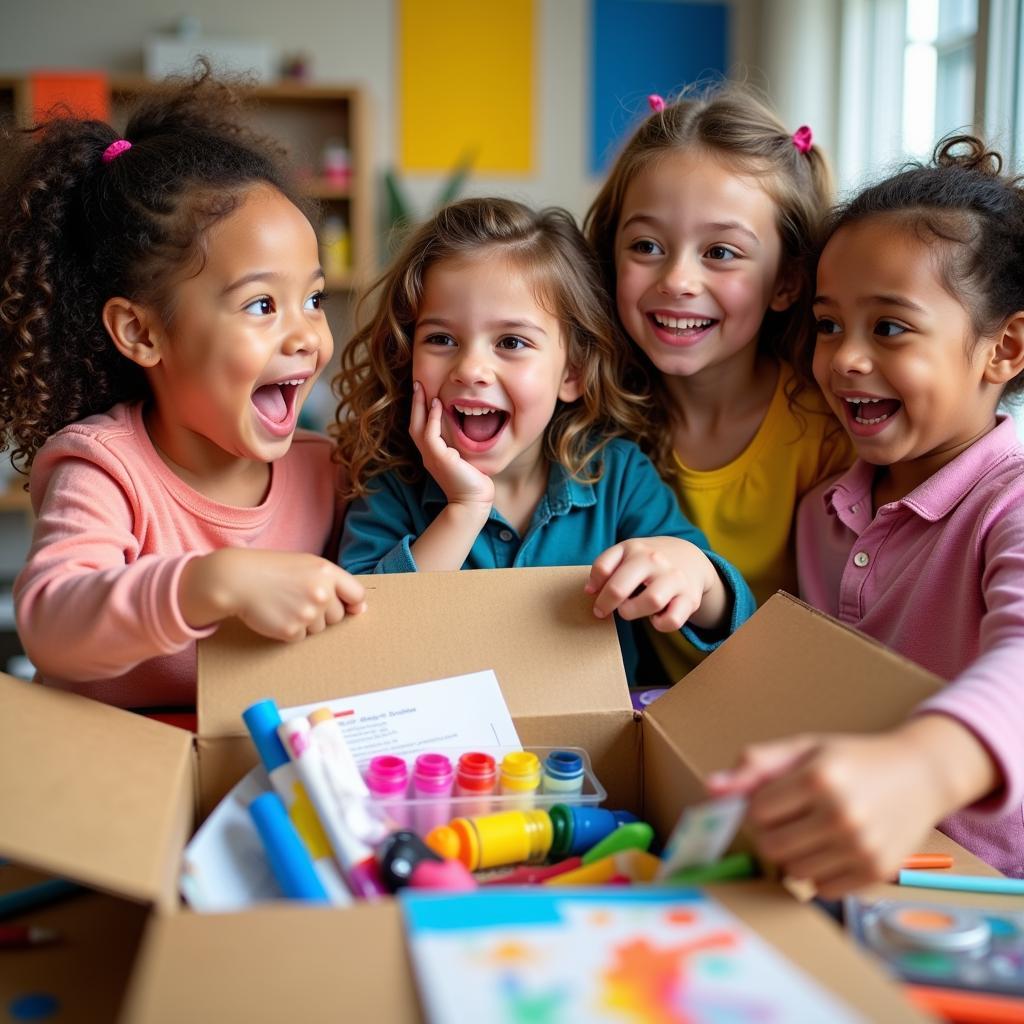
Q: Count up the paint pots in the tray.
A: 5